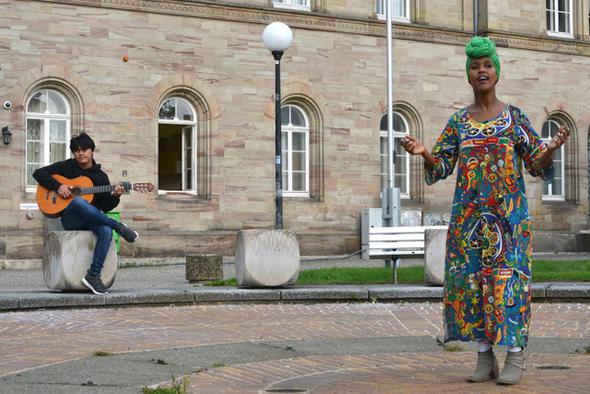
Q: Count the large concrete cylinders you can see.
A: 3